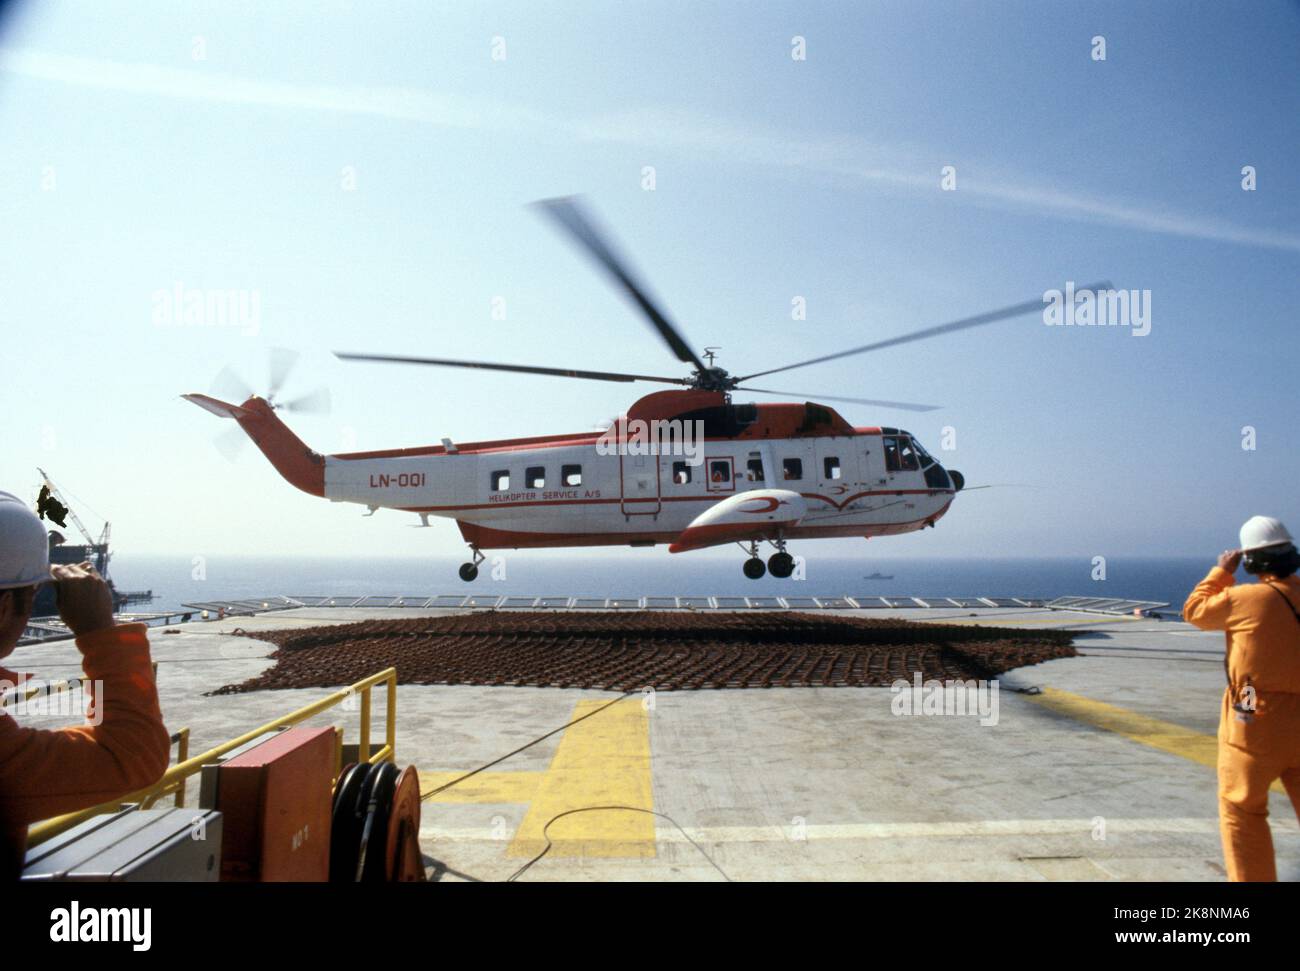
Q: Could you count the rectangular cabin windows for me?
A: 8